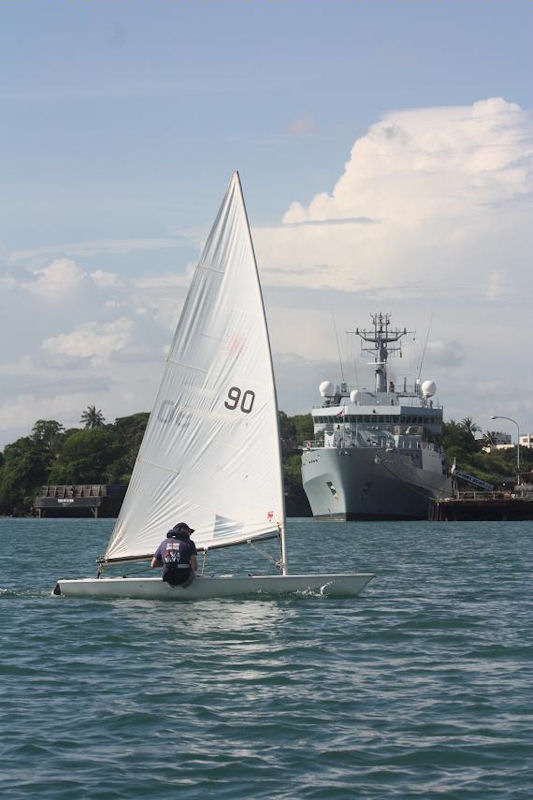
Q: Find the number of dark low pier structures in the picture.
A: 2